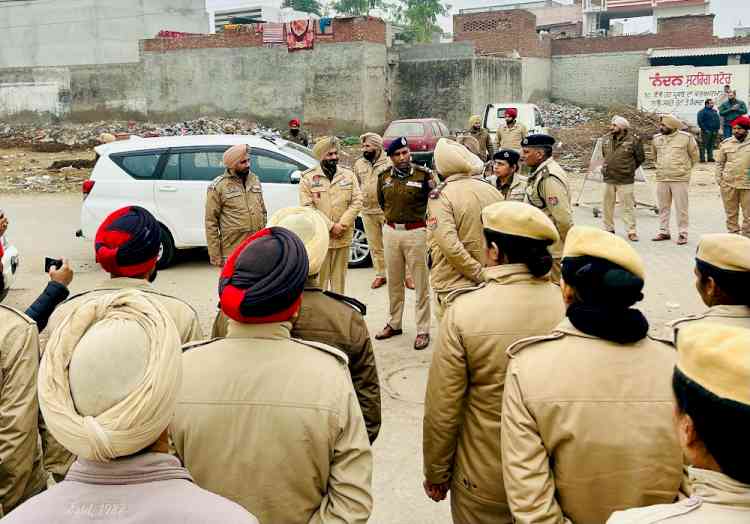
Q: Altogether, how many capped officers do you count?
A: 7